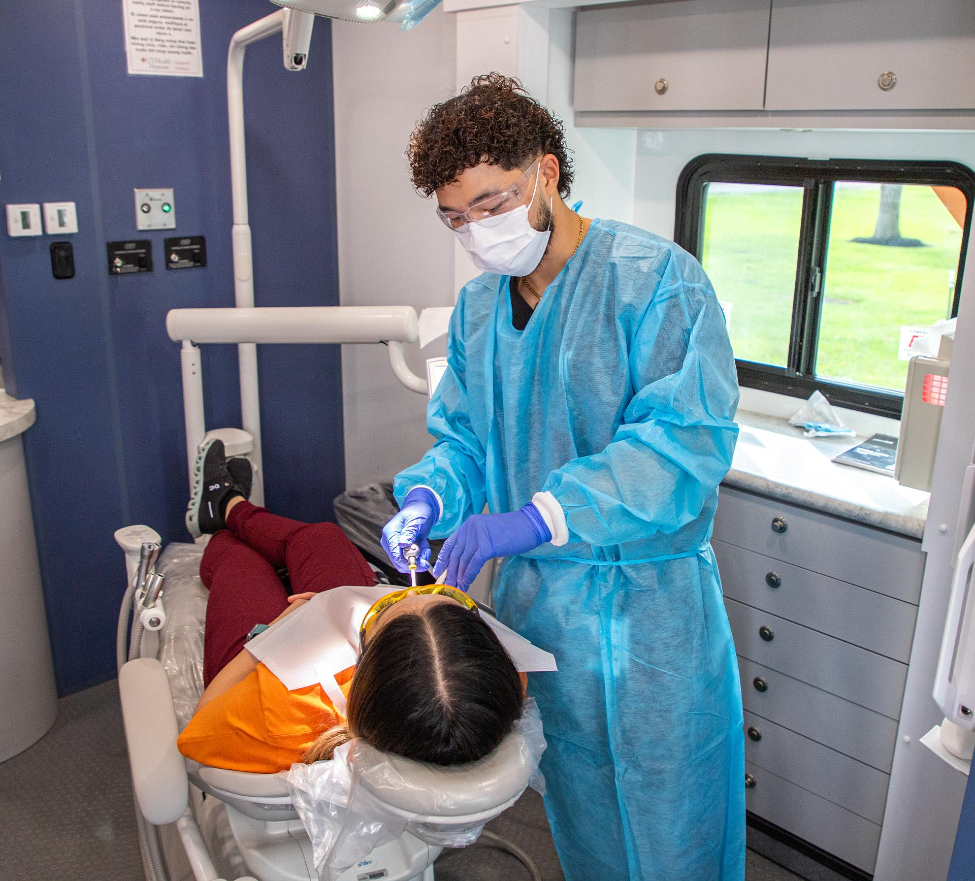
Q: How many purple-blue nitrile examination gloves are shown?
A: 2